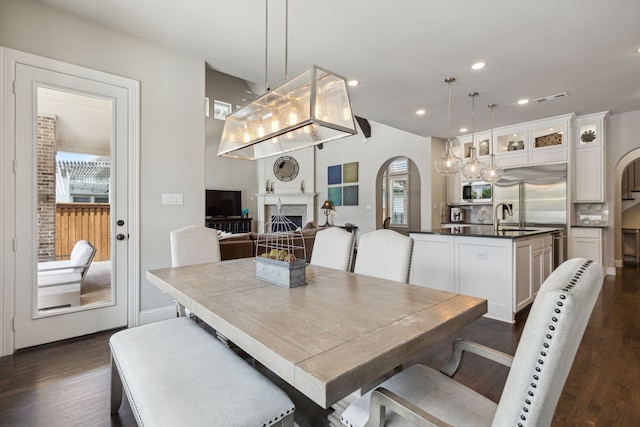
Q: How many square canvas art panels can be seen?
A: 4